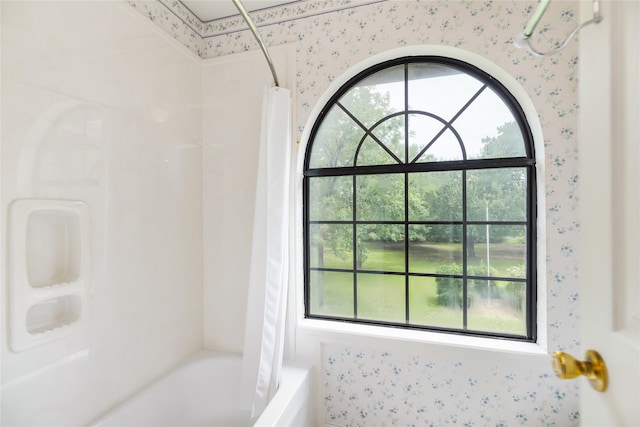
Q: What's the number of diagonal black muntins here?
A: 2